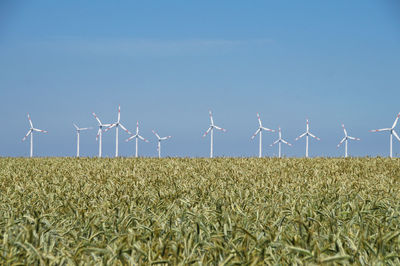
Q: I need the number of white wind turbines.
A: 12